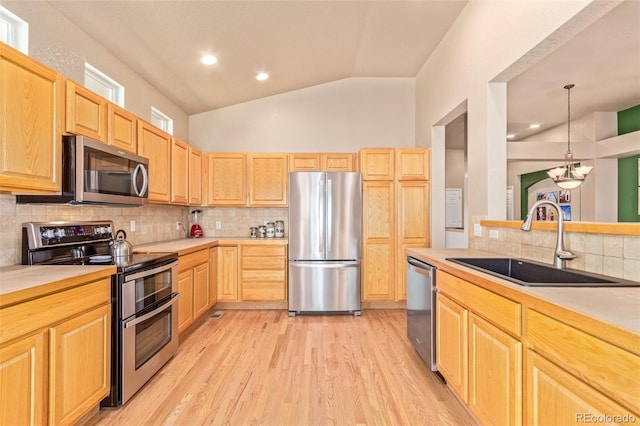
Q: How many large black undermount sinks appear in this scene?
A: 1